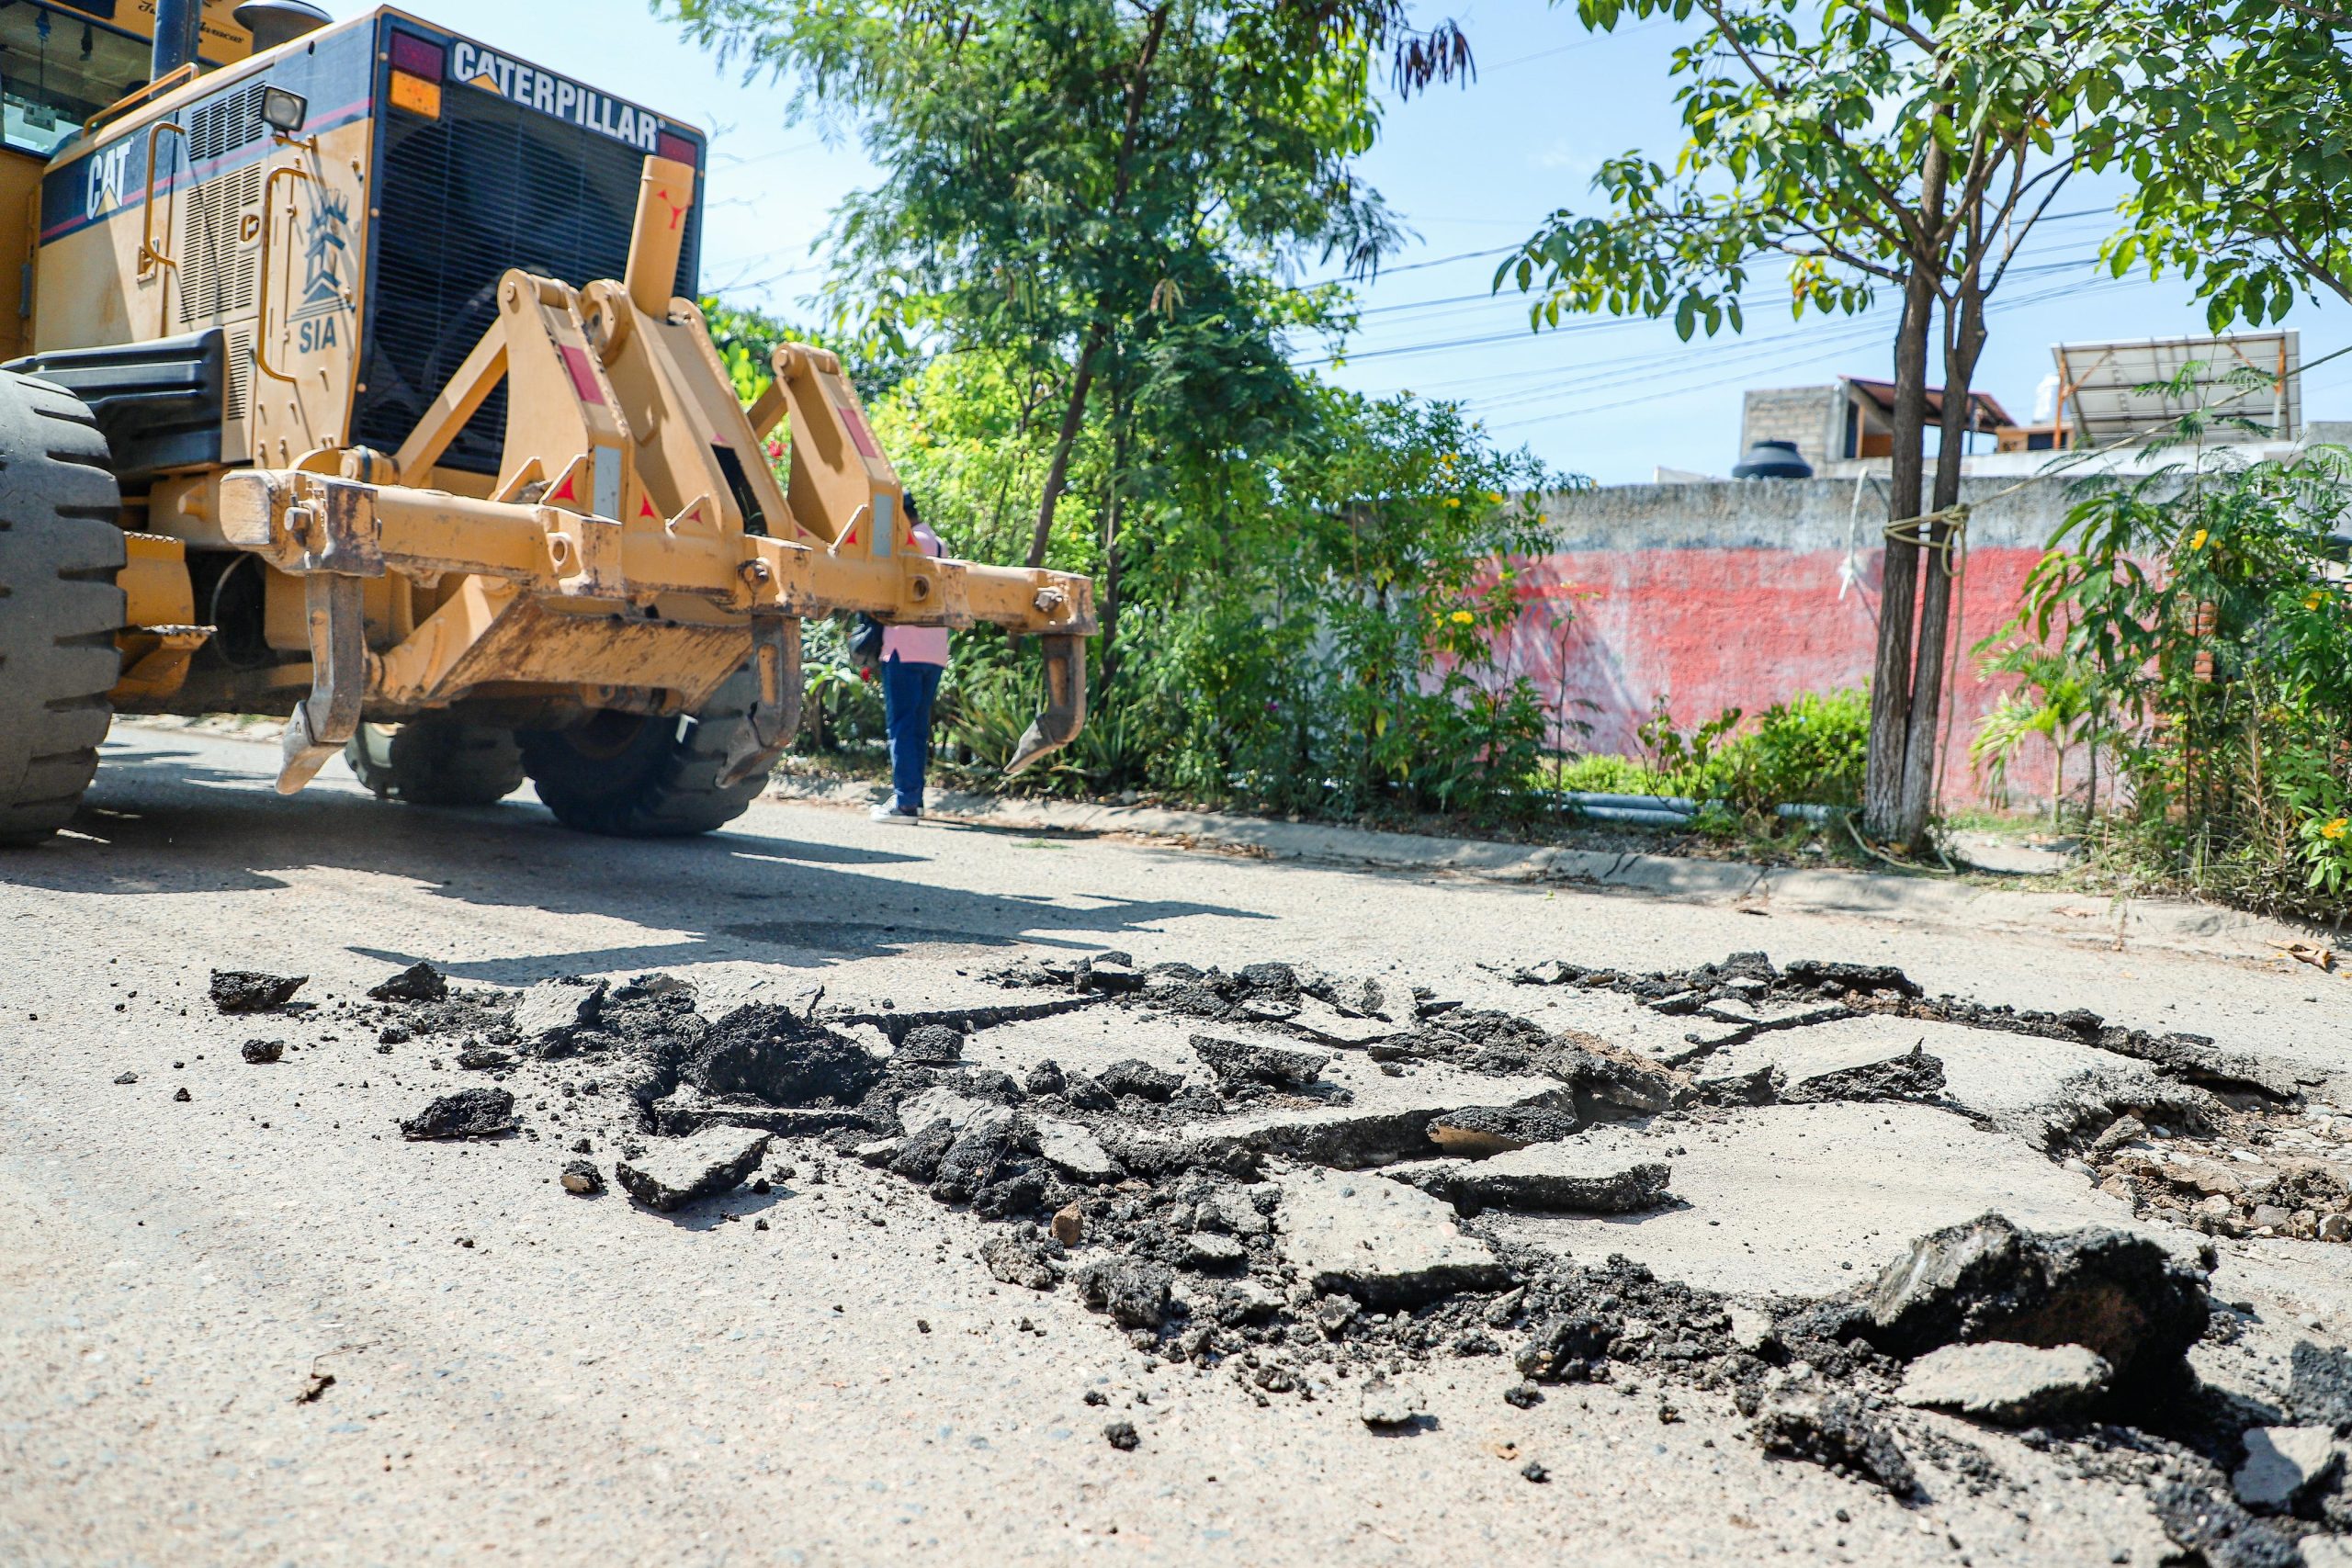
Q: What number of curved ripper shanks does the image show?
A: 3